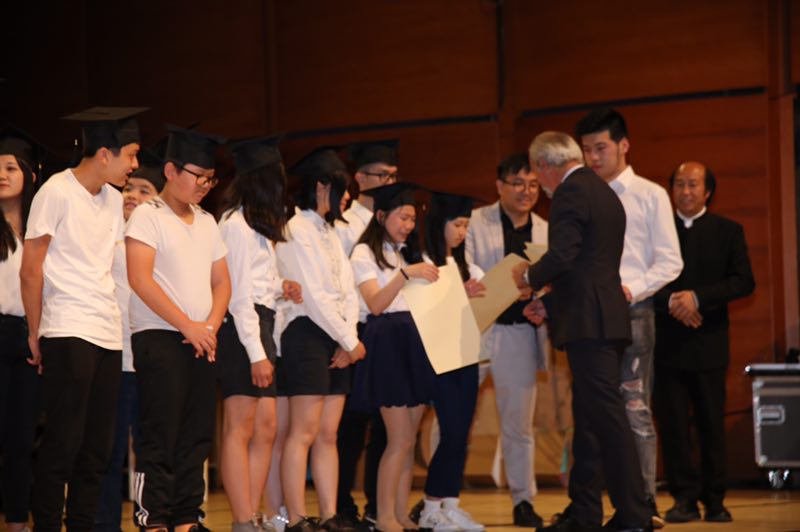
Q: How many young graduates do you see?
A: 9